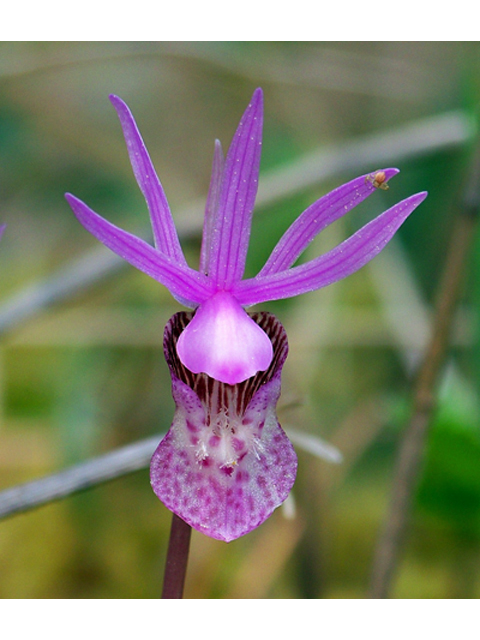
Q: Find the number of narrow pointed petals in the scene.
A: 6